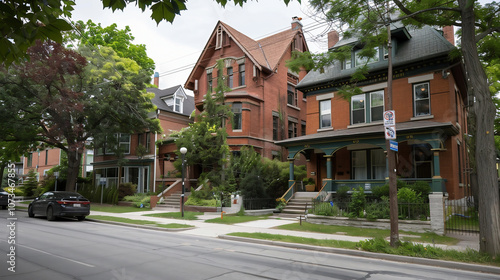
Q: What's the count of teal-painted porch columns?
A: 4